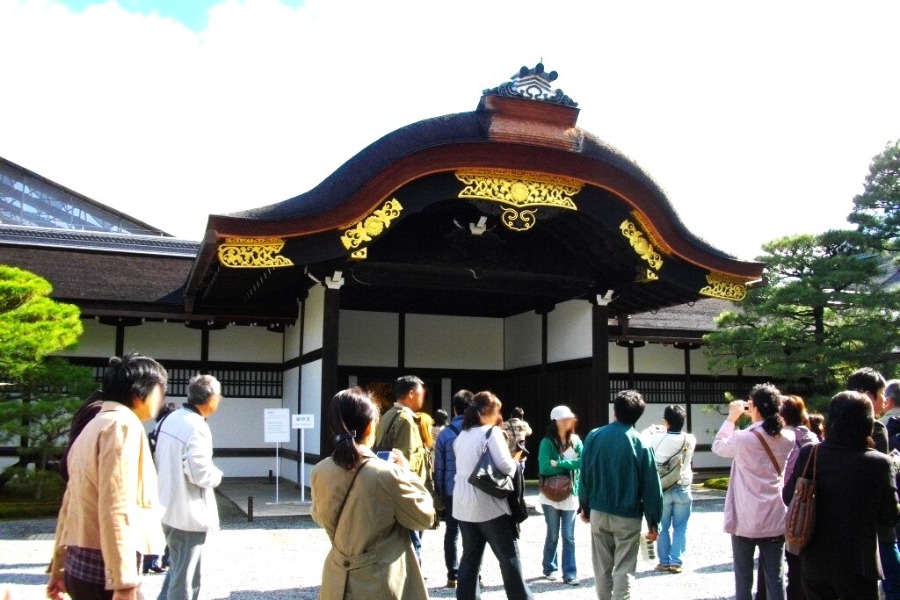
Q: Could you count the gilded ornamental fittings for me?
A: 5